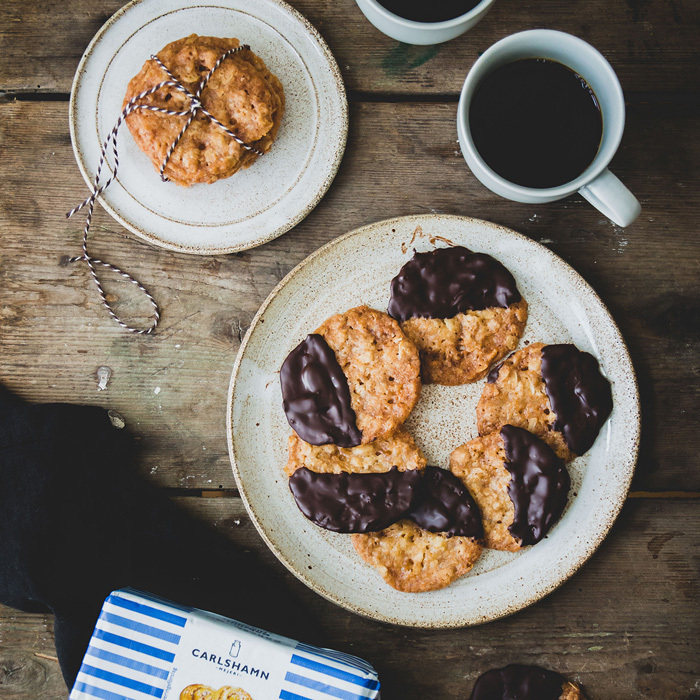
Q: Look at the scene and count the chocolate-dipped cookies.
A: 7